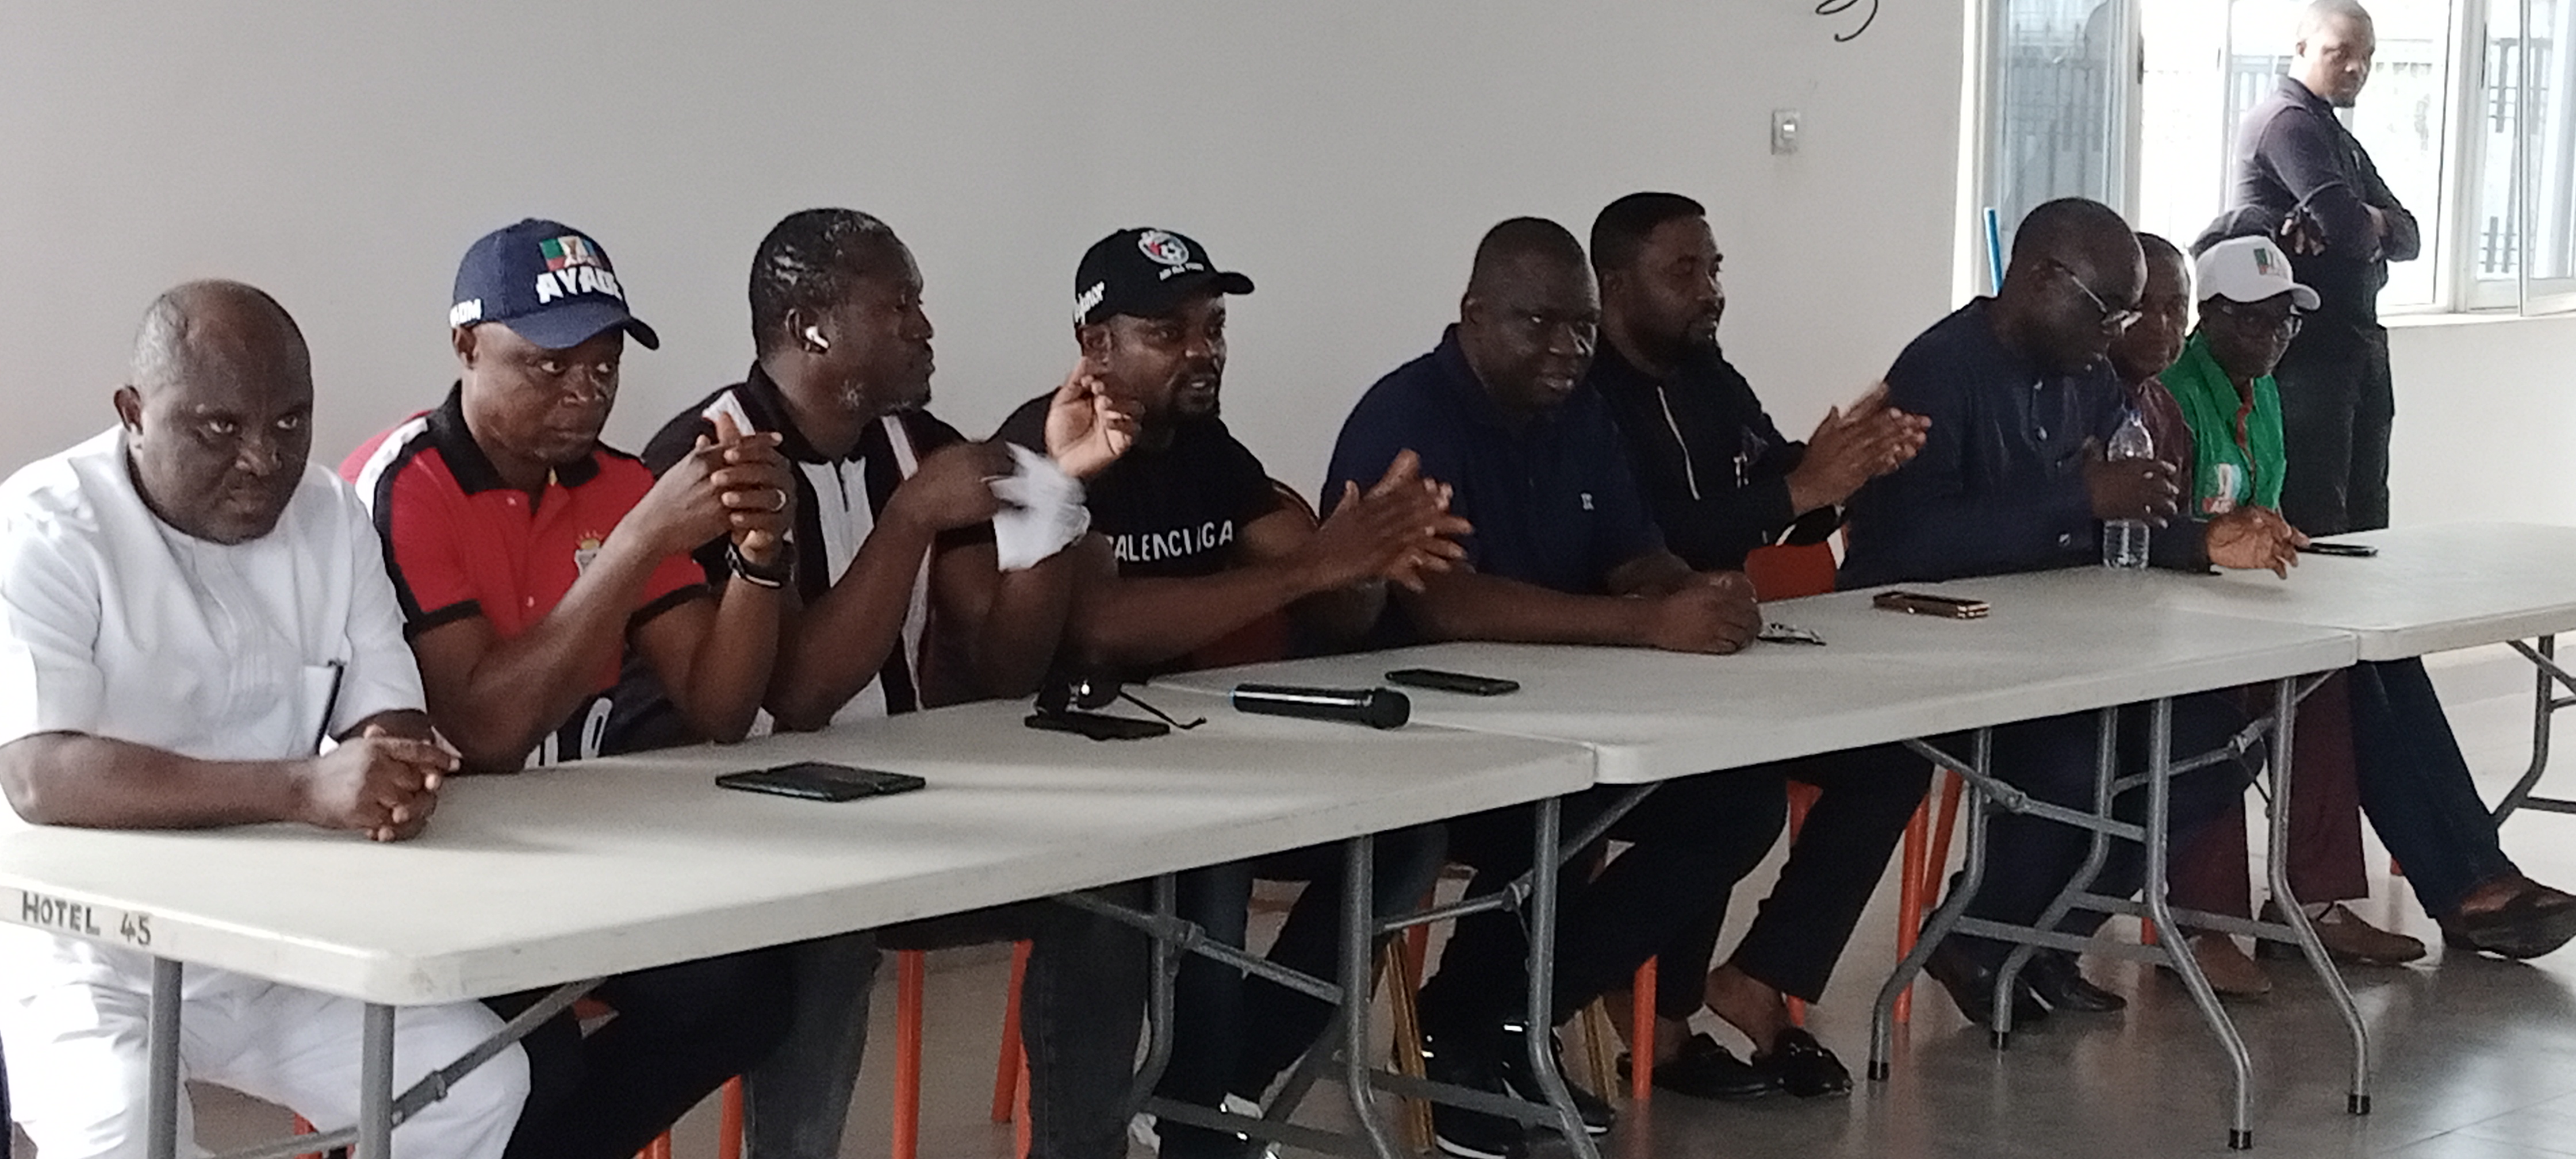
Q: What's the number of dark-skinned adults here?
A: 10